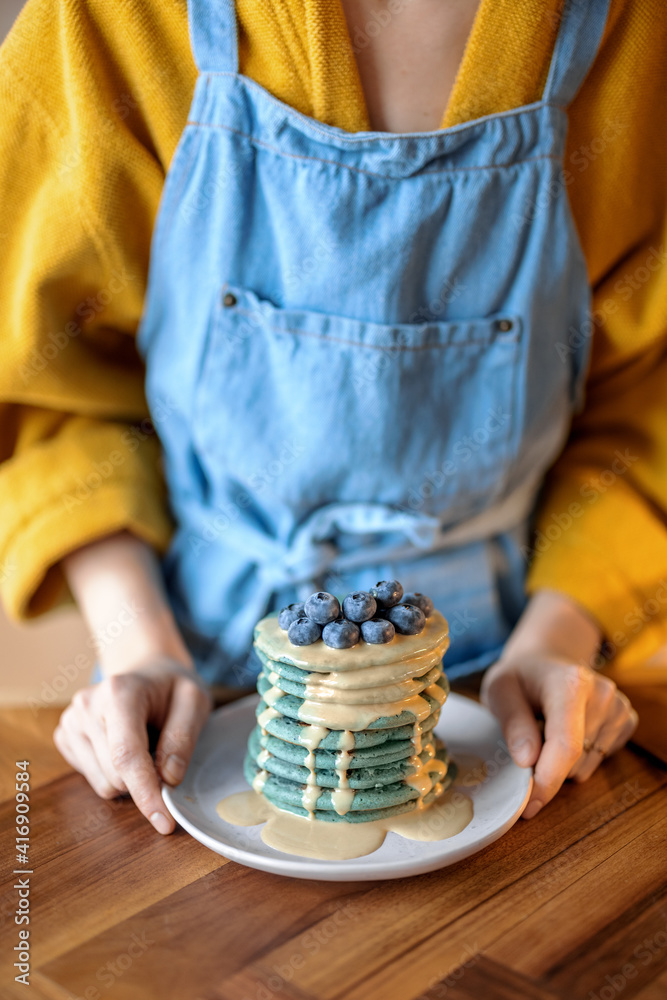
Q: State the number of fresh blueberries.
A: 9